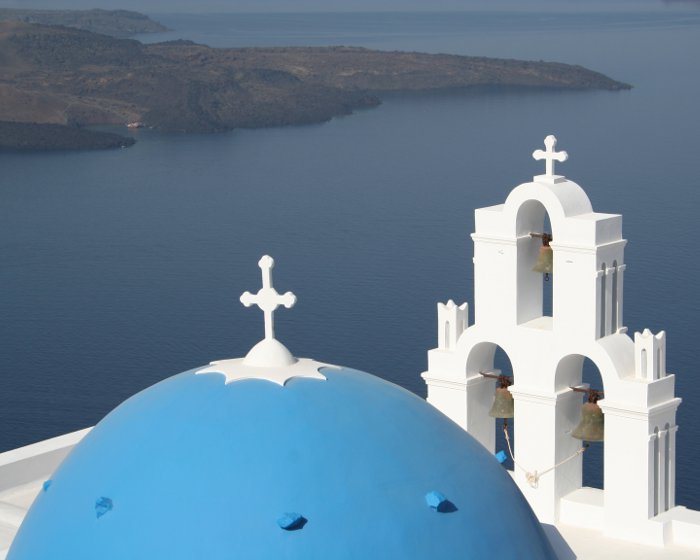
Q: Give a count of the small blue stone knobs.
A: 5